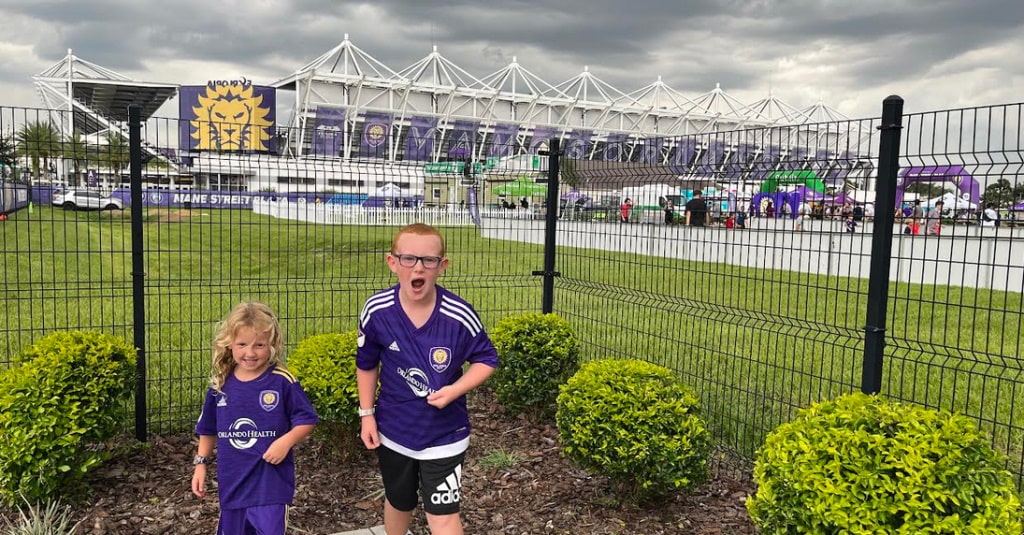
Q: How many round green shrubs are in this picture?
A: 5